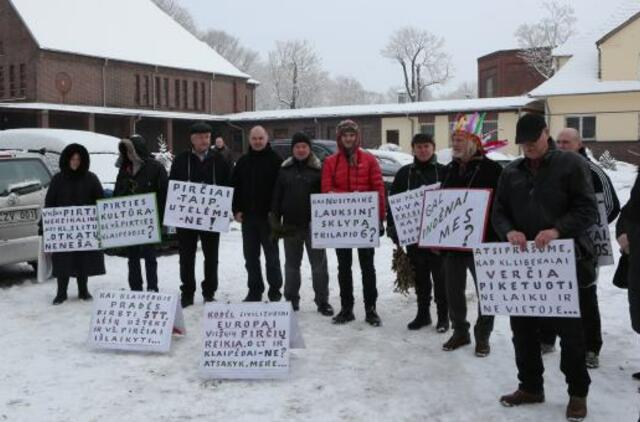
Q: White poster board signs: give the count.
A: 10